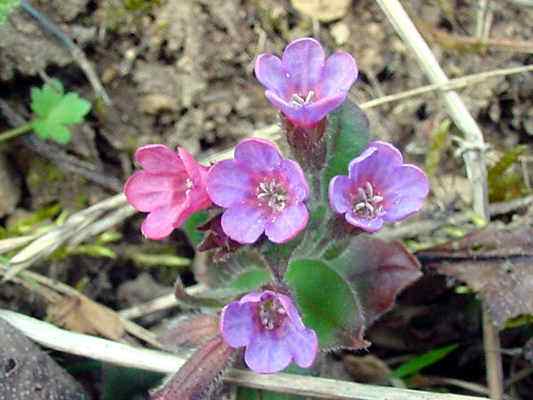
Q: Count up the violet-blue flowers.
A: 4